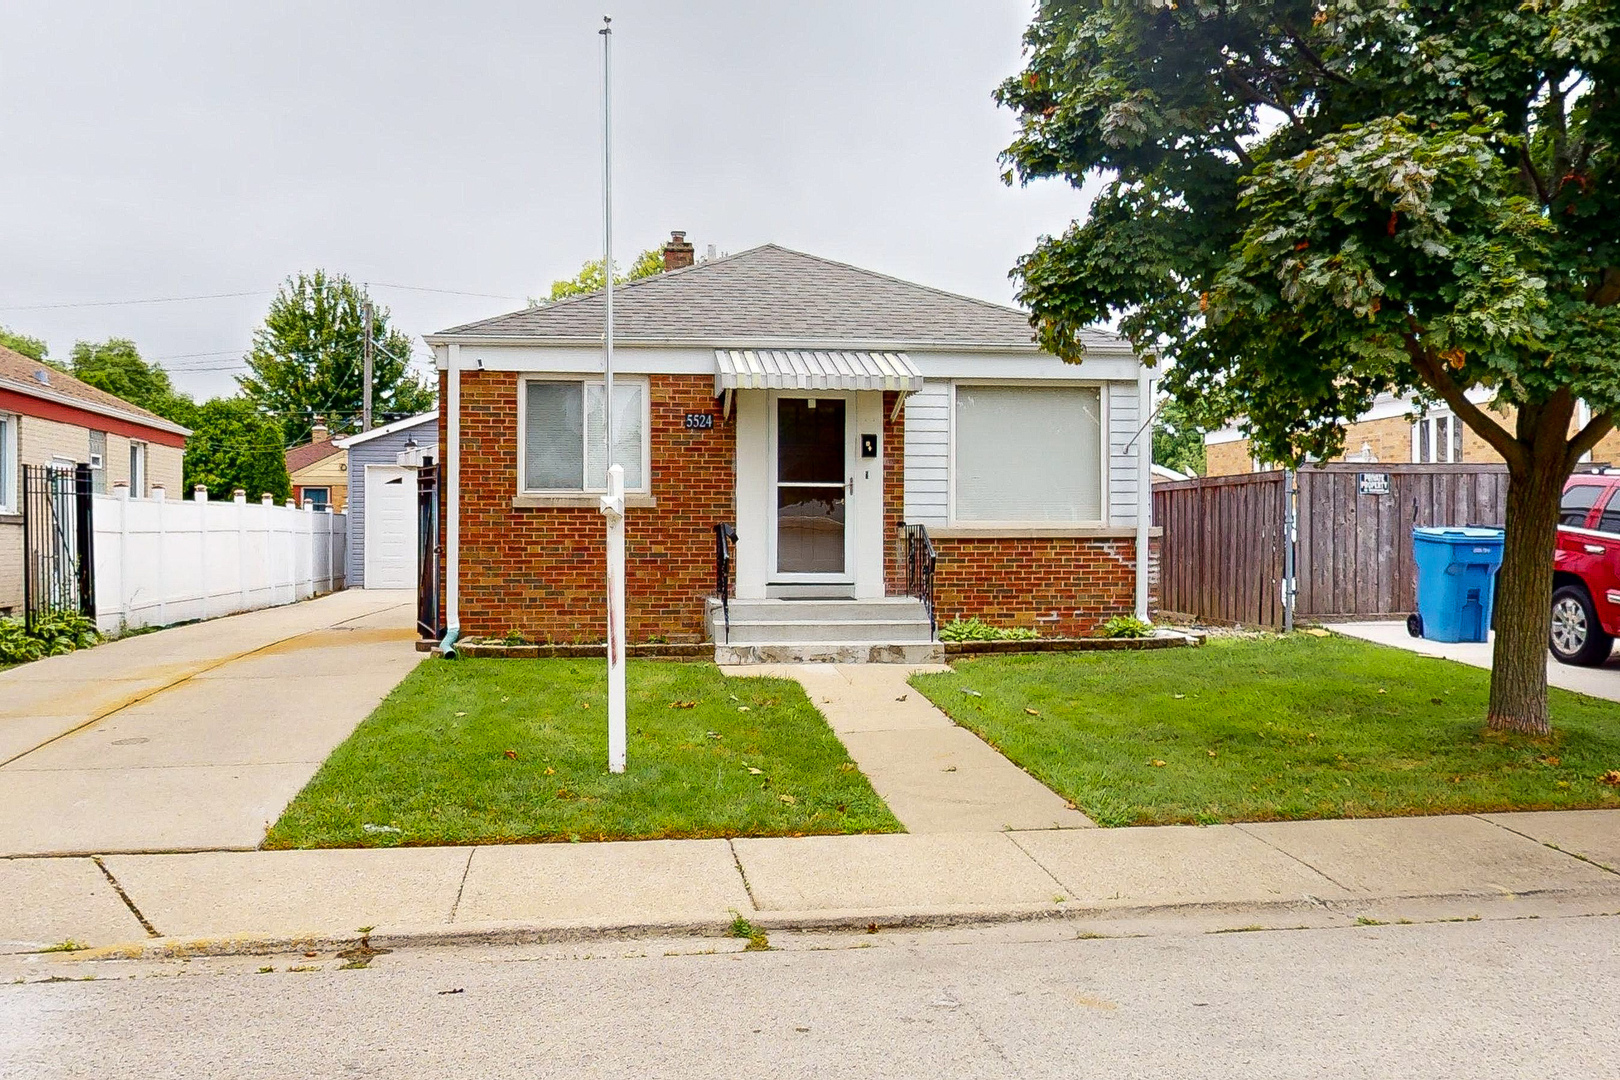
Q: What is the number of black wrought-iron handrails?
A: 2